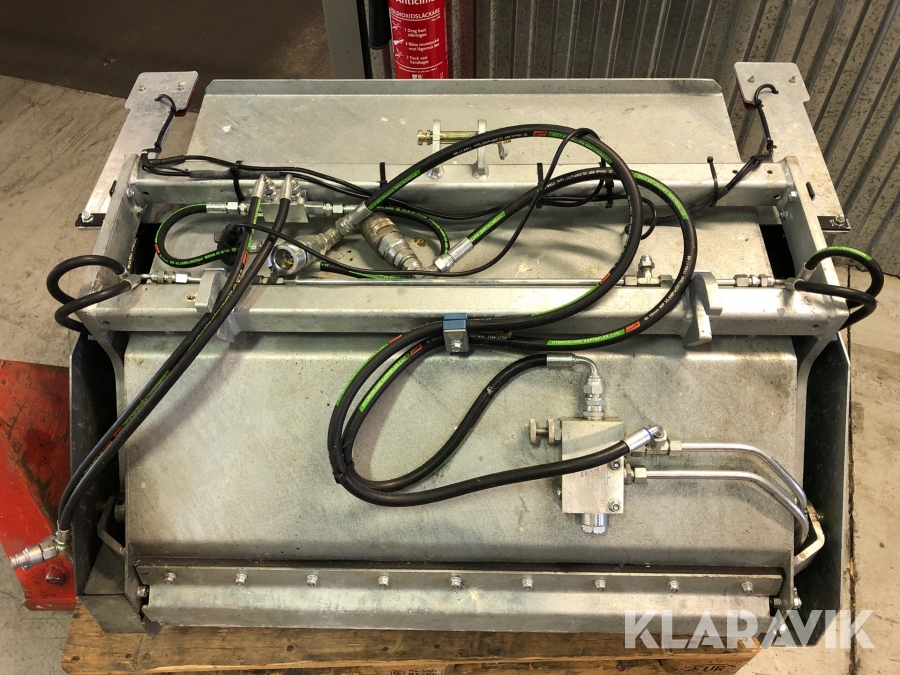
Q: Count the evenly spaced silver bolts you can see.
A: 9